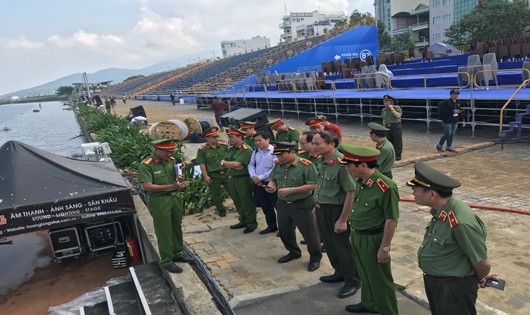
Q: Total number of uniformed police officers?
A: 13